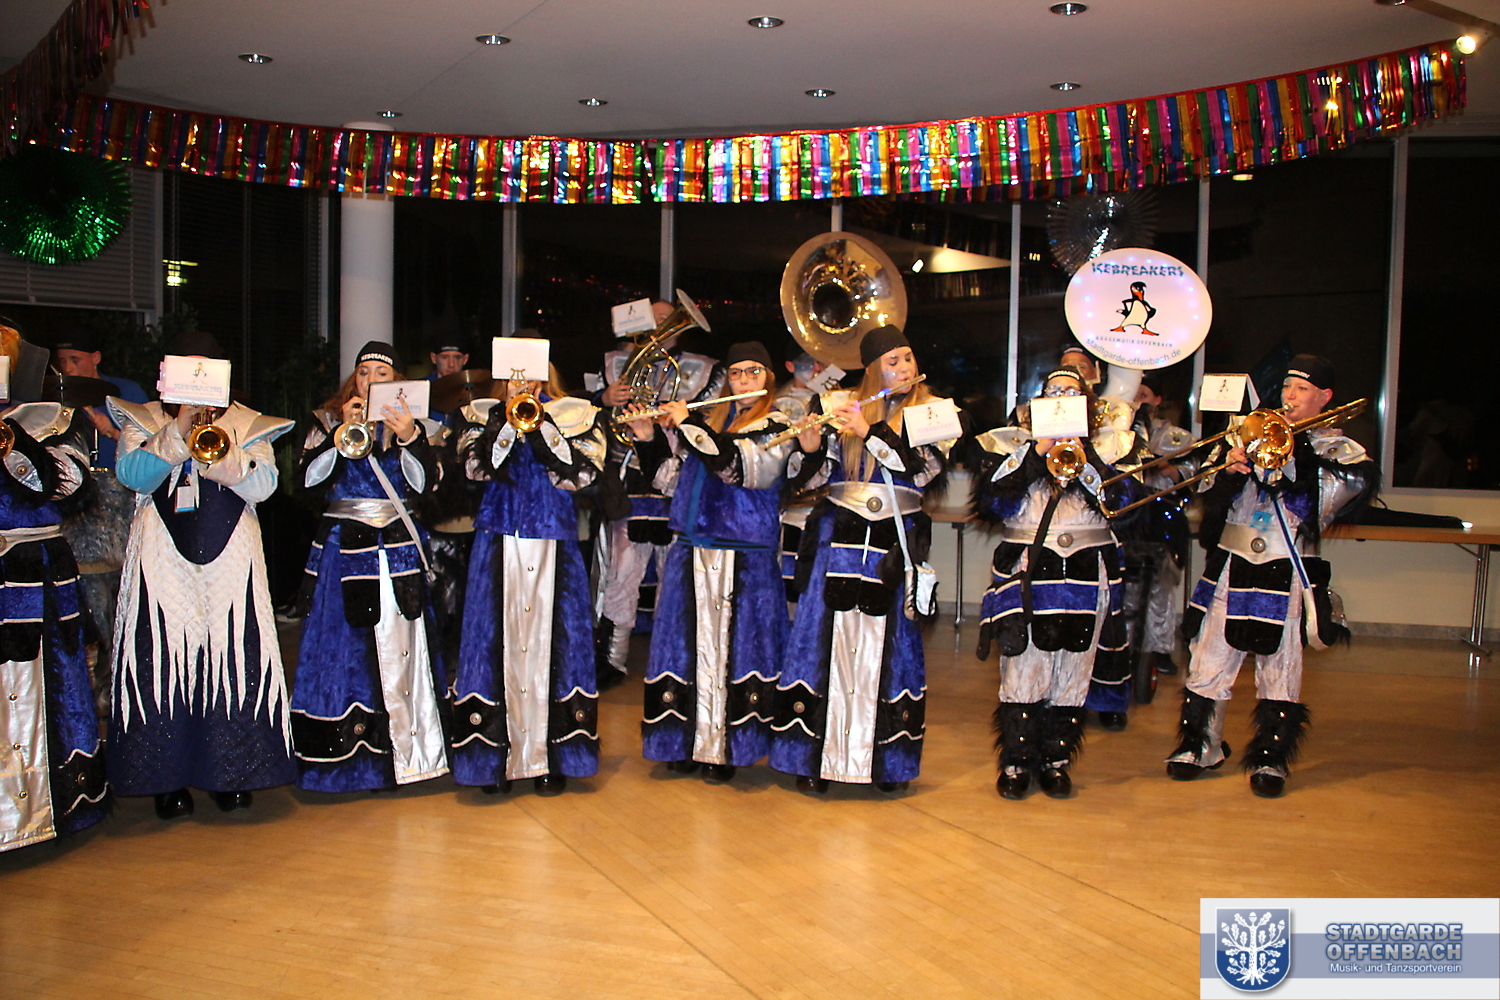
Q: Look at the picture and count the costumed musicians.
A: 14